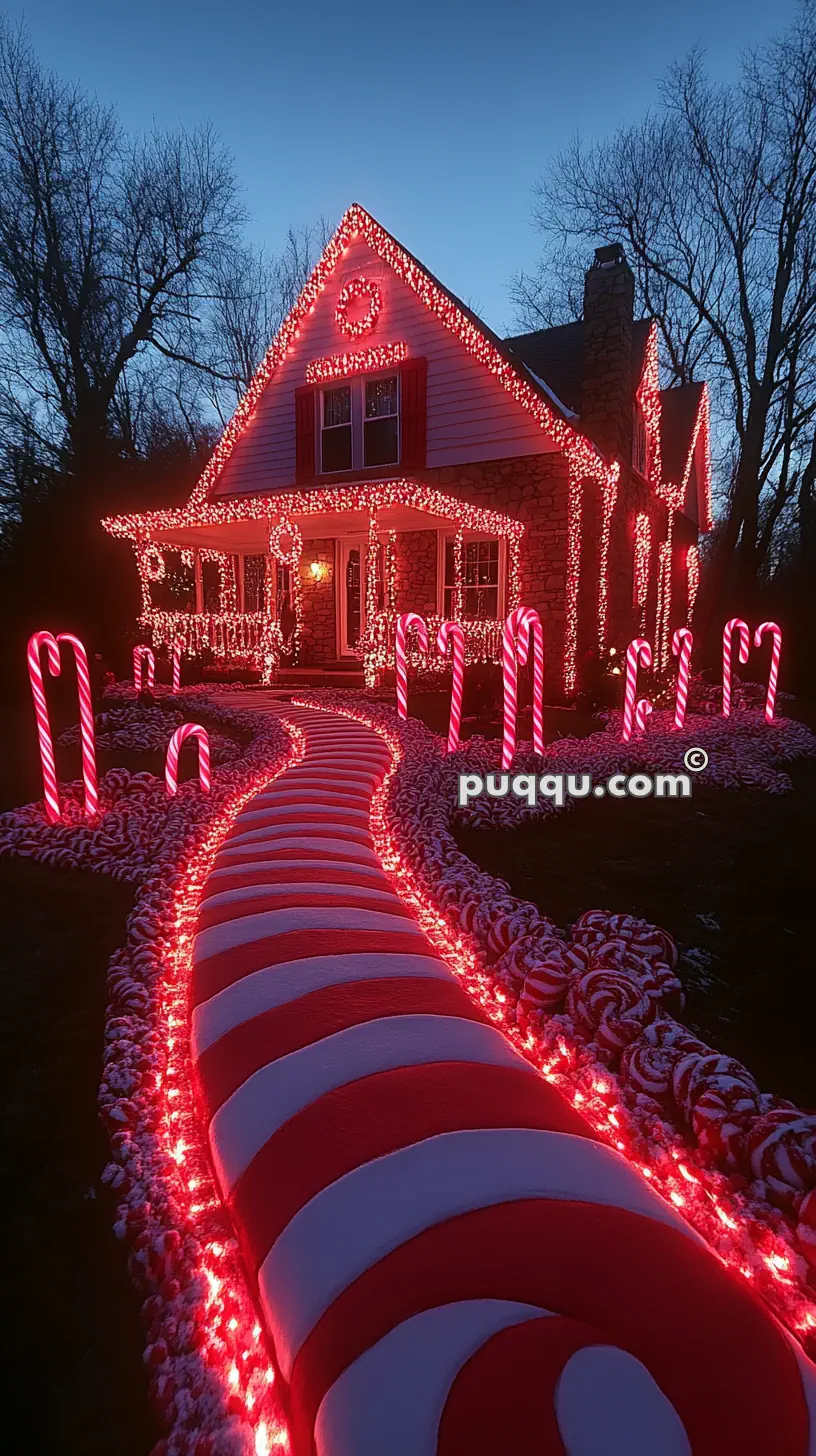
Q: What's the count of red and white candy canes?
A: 14